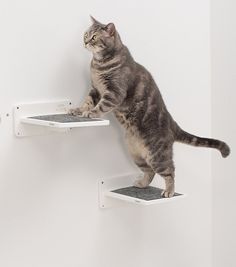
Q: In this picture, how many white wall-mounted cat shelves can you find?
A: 2